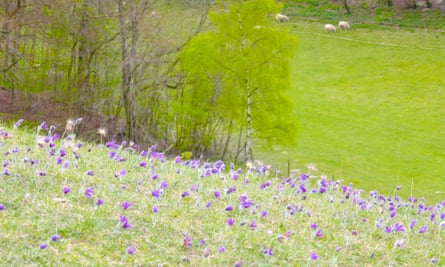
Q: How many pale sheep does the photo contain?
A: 3